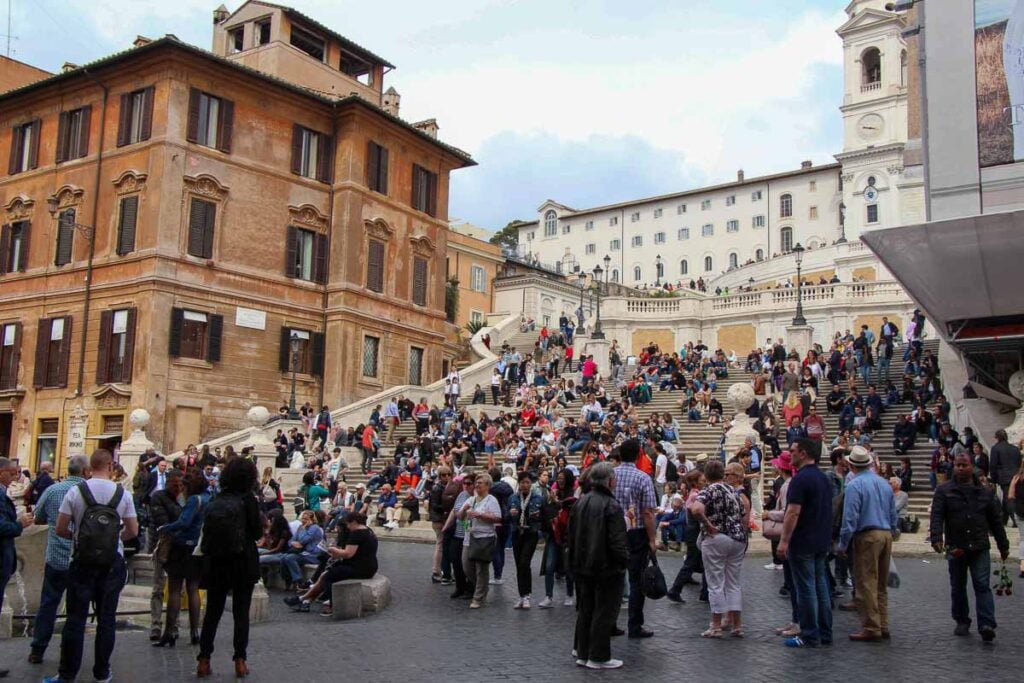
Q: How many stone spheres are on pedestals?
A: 4